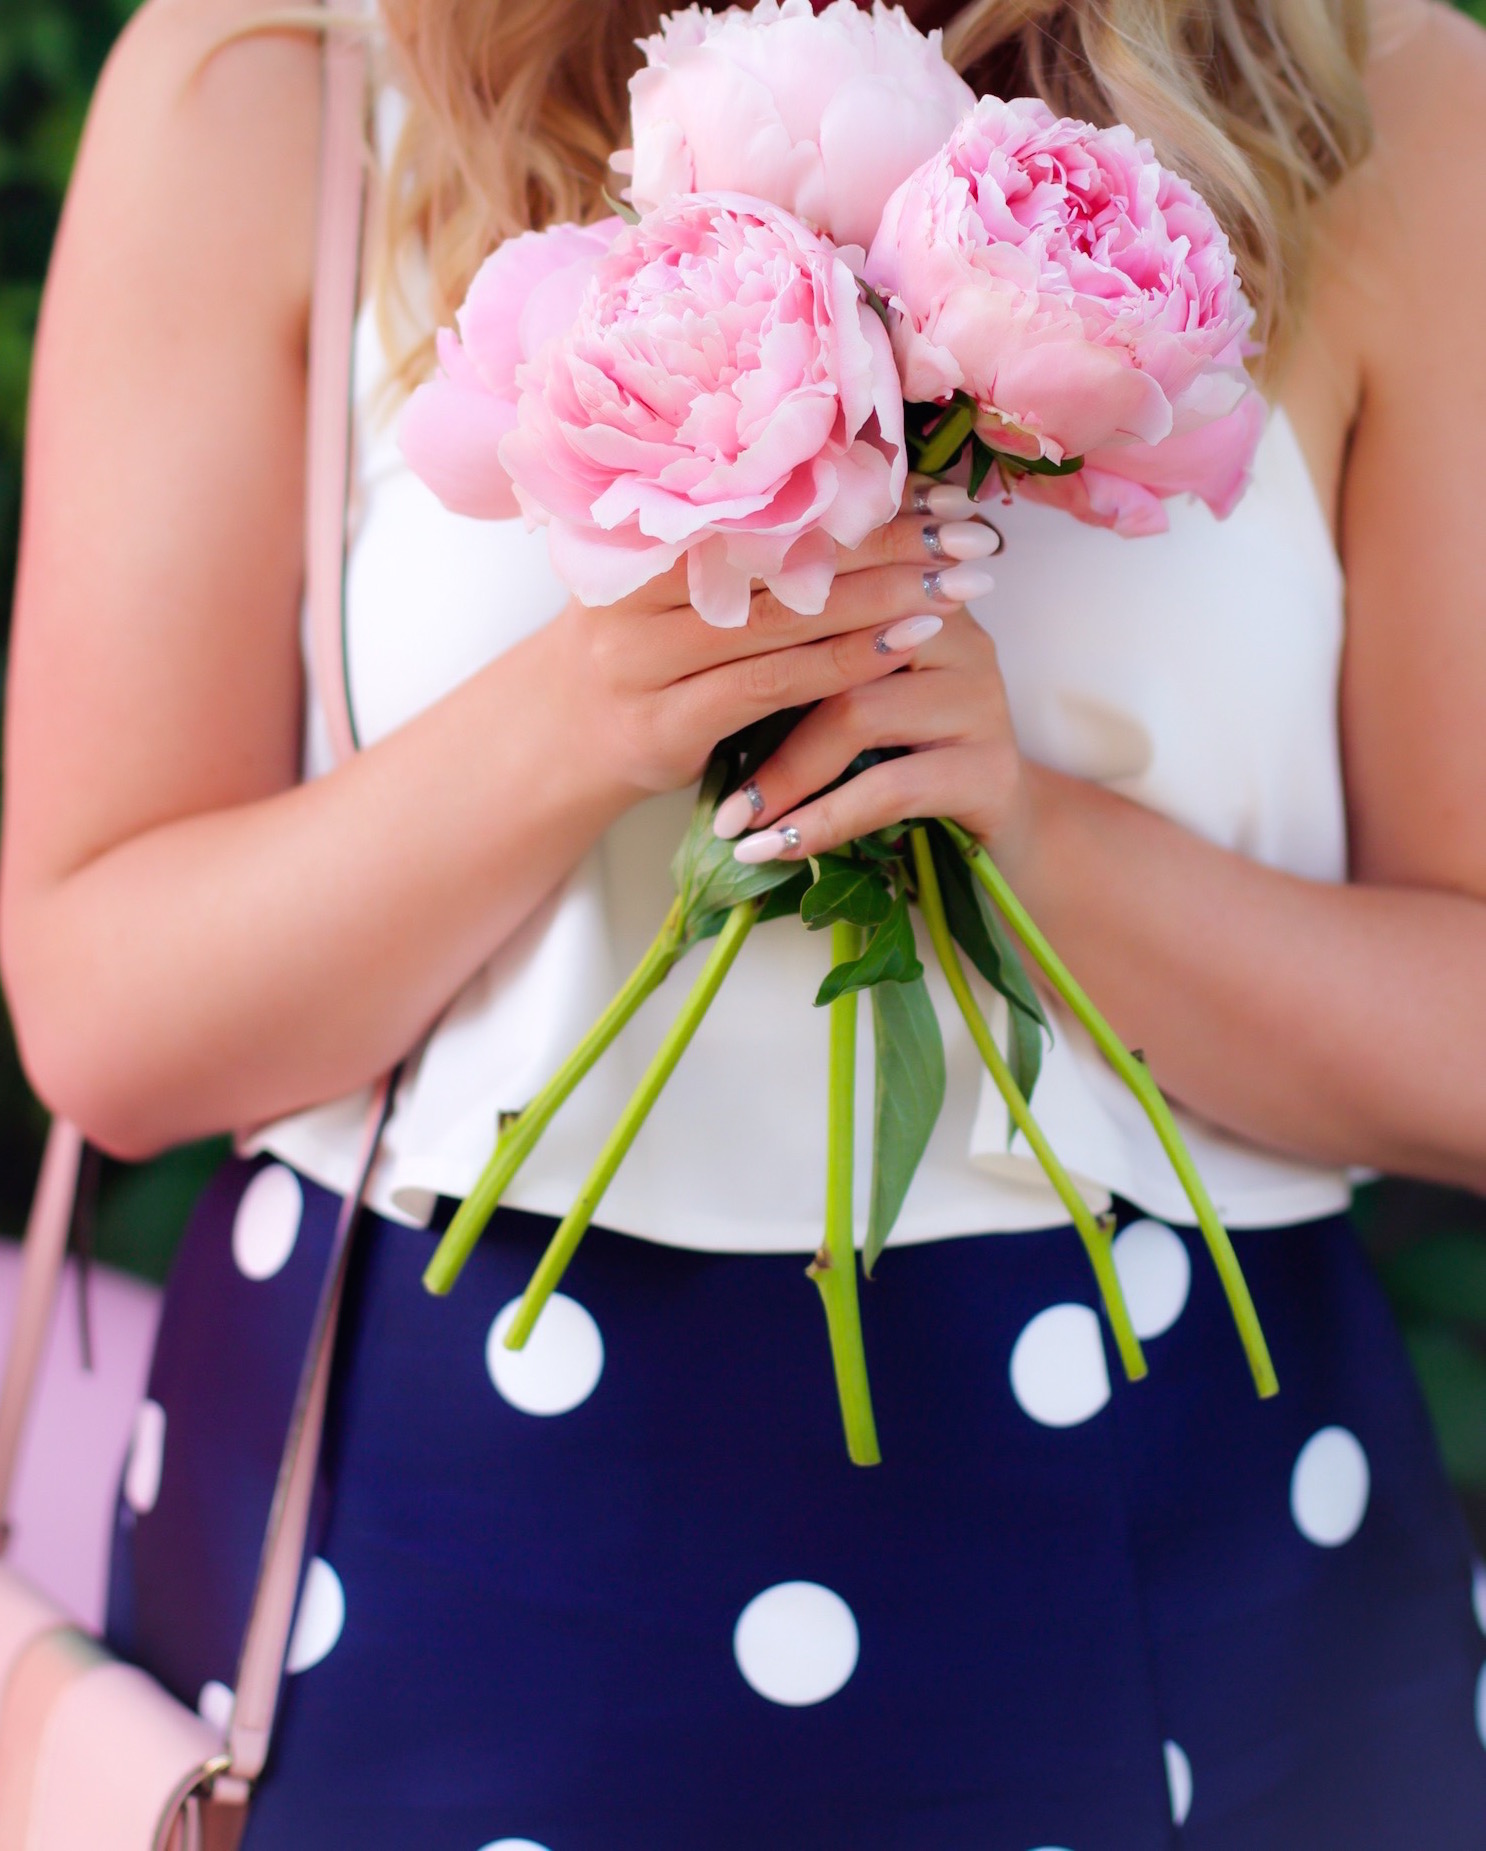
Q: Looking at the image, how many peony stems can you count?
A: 5